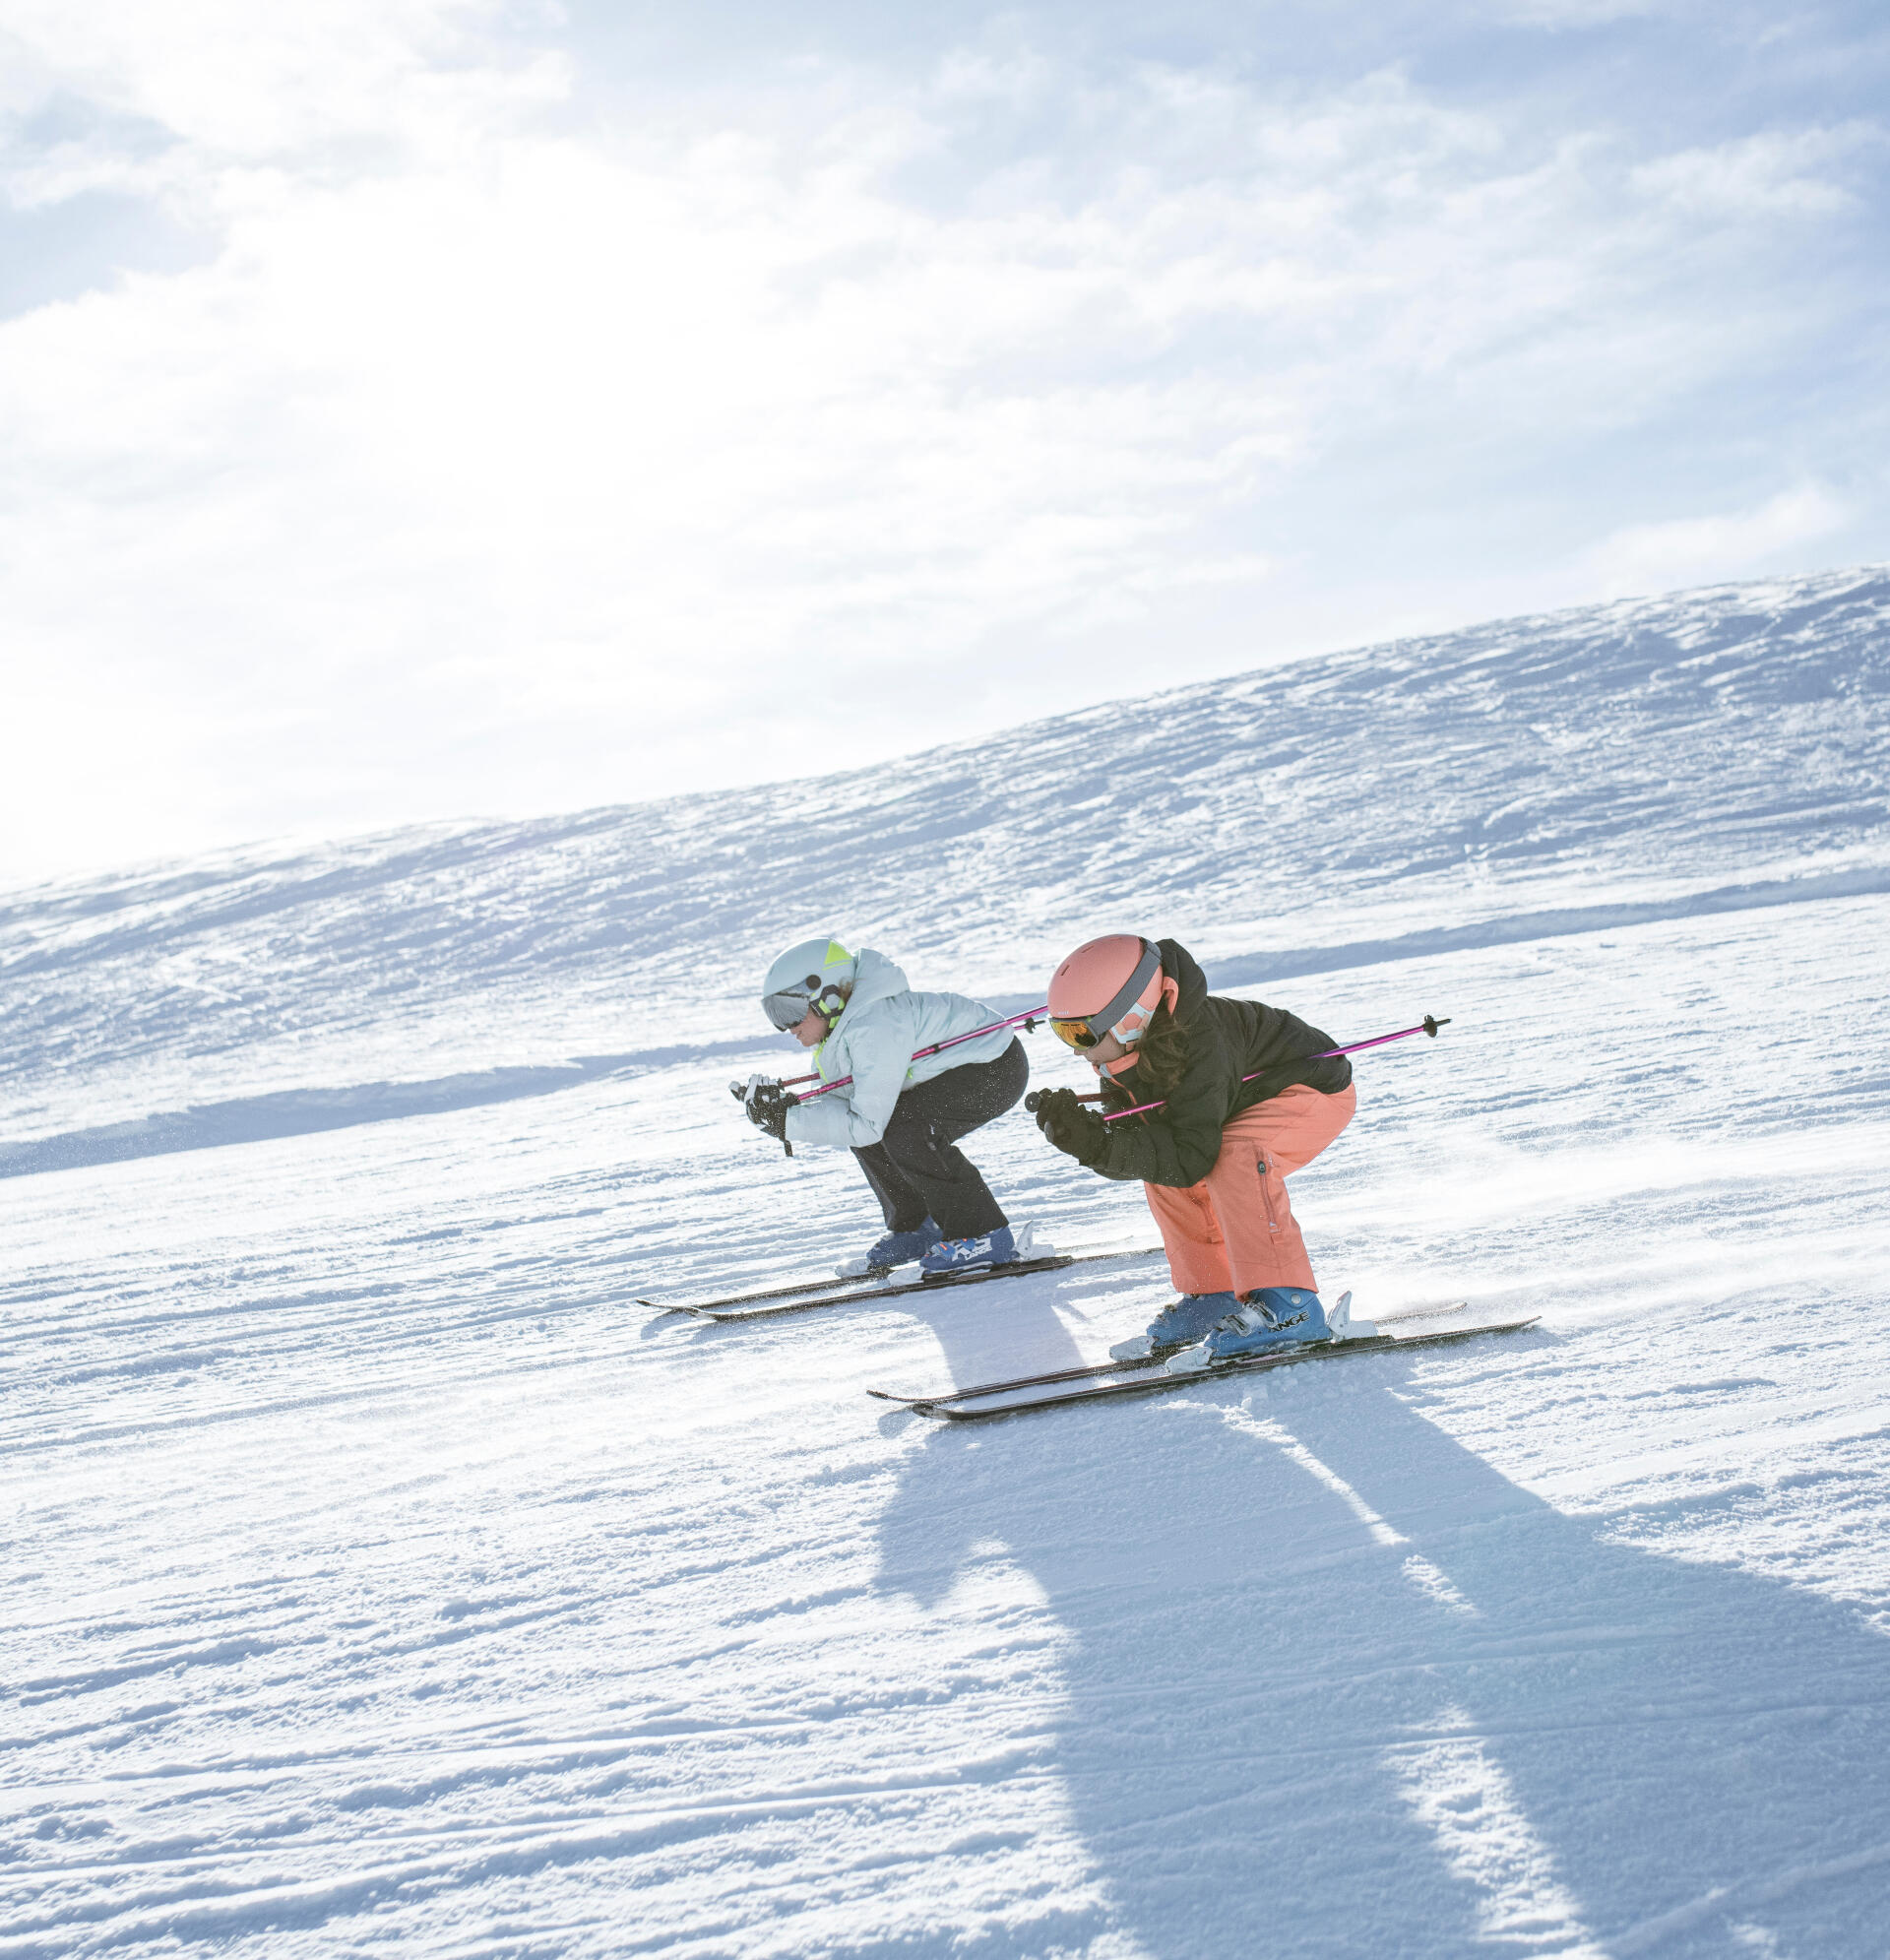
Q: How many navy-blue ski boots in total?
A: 2